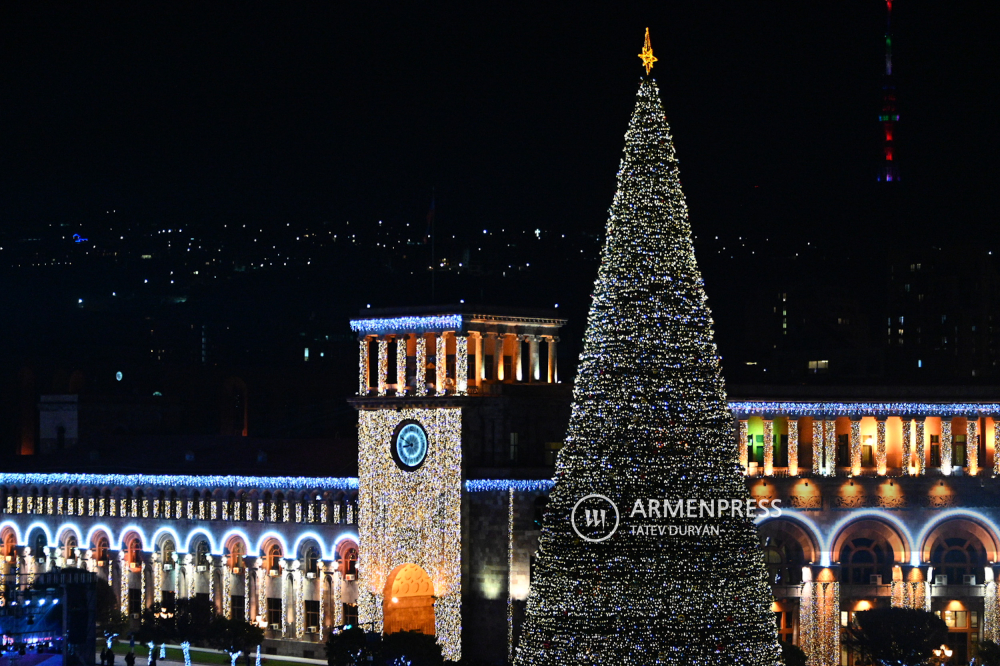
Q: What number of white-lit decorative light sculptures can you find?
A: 6